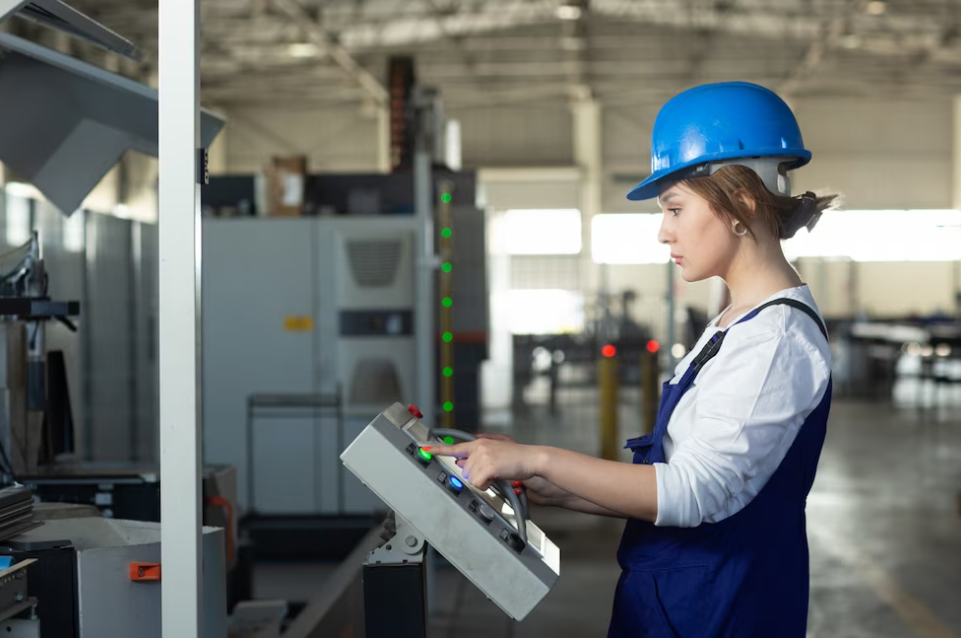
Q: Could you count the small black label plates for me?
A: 4